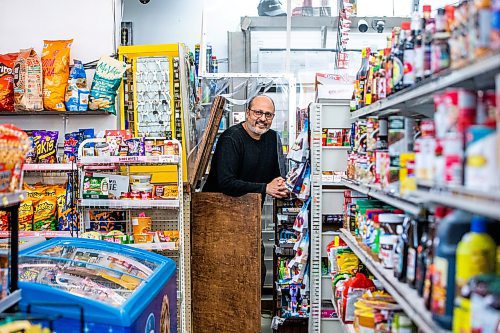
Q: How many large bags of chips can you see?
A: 5